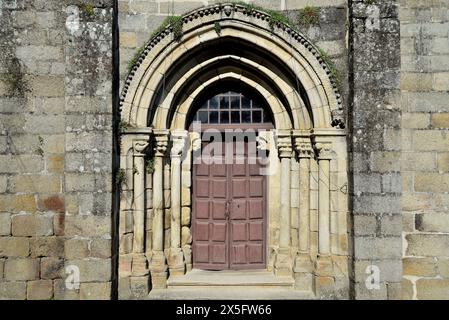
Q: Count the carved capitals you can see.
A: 6